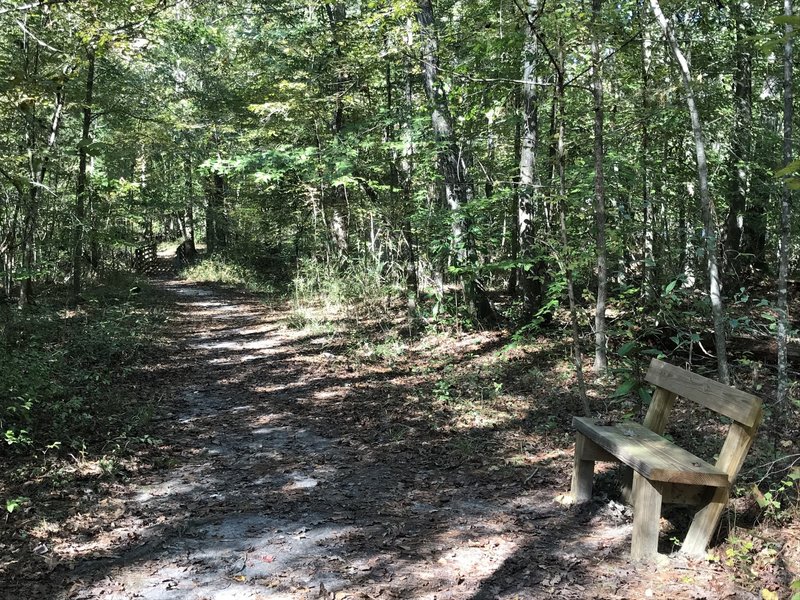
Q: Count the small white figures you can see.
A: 0